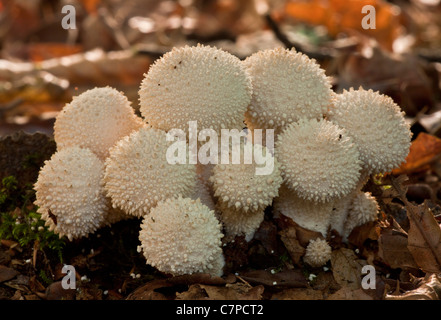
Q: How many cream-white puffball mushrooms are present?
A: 11